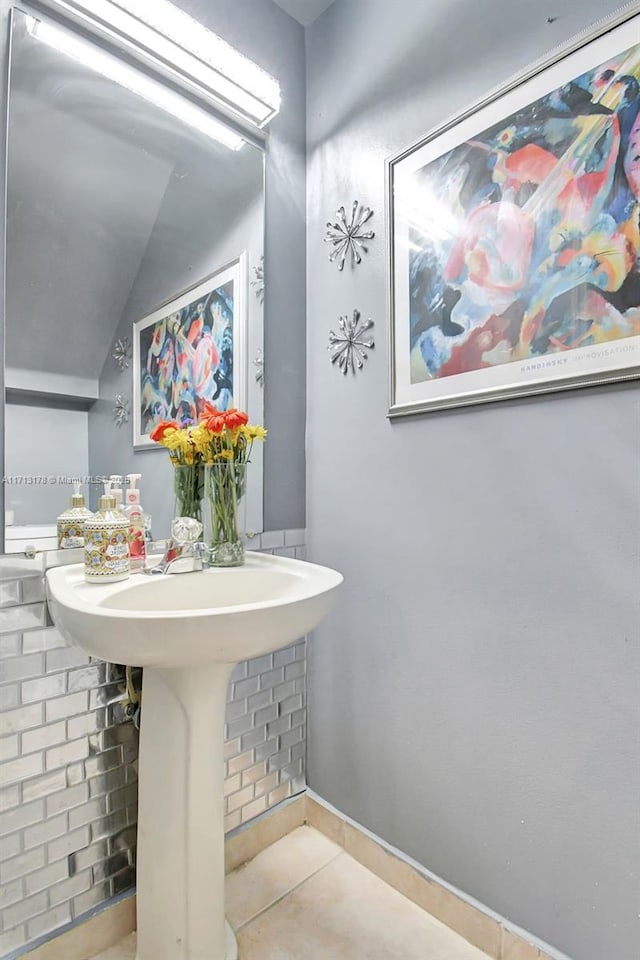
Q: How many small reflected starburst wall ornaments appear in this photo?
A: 4